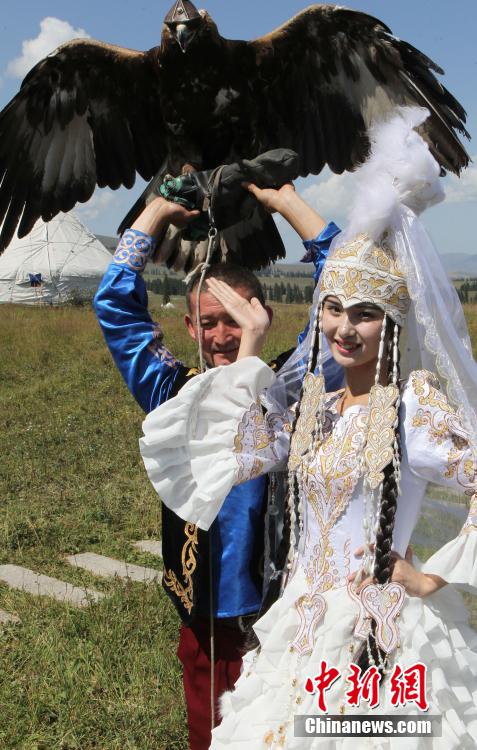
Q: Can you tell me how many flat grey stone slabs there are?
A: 4